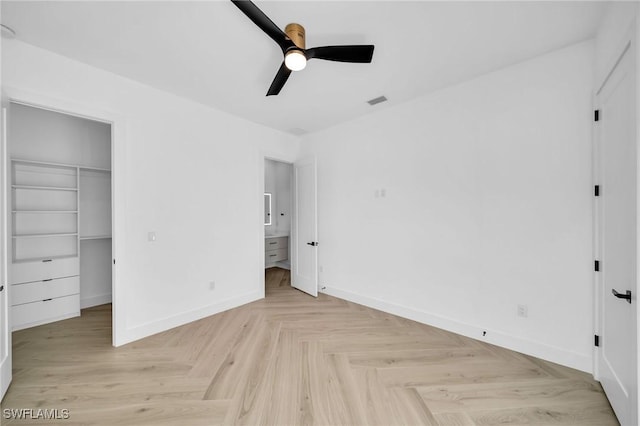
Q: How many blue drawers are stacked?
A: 0